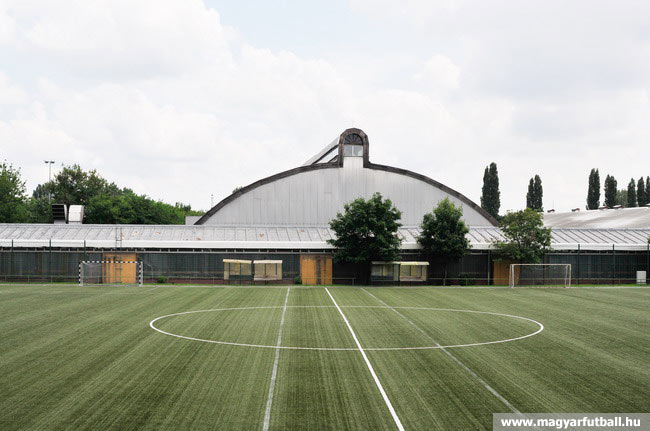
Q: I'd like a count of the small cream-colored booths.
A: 4